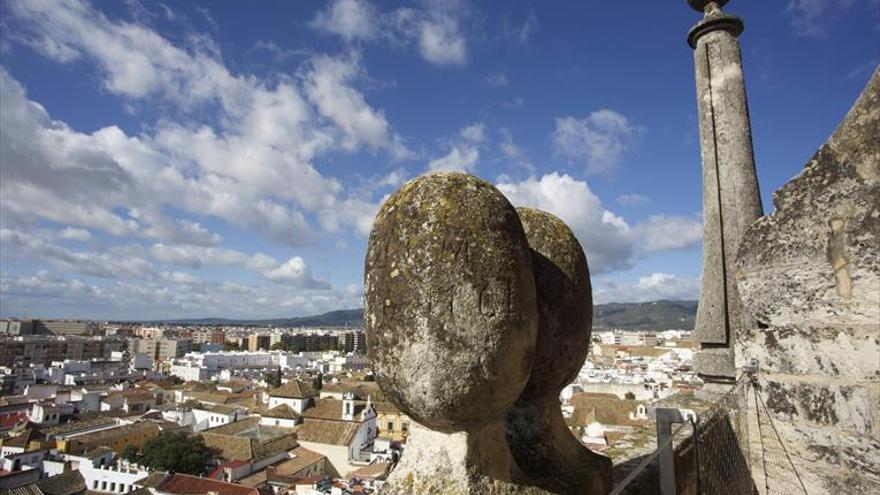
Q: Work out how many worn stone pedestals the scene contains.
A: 2